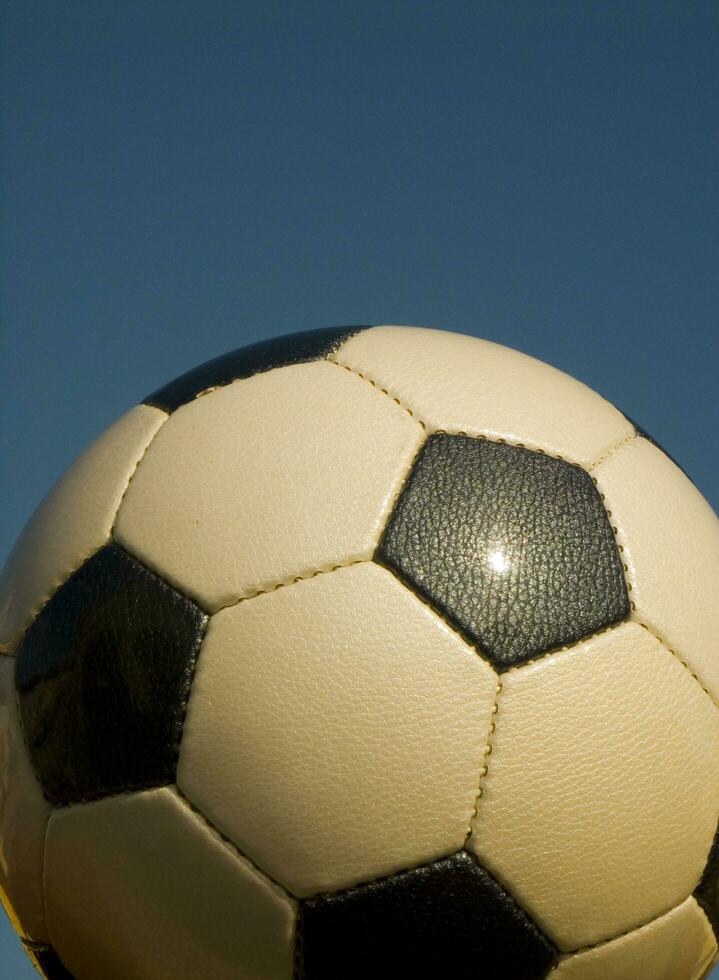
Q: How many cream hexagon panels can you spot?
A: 9